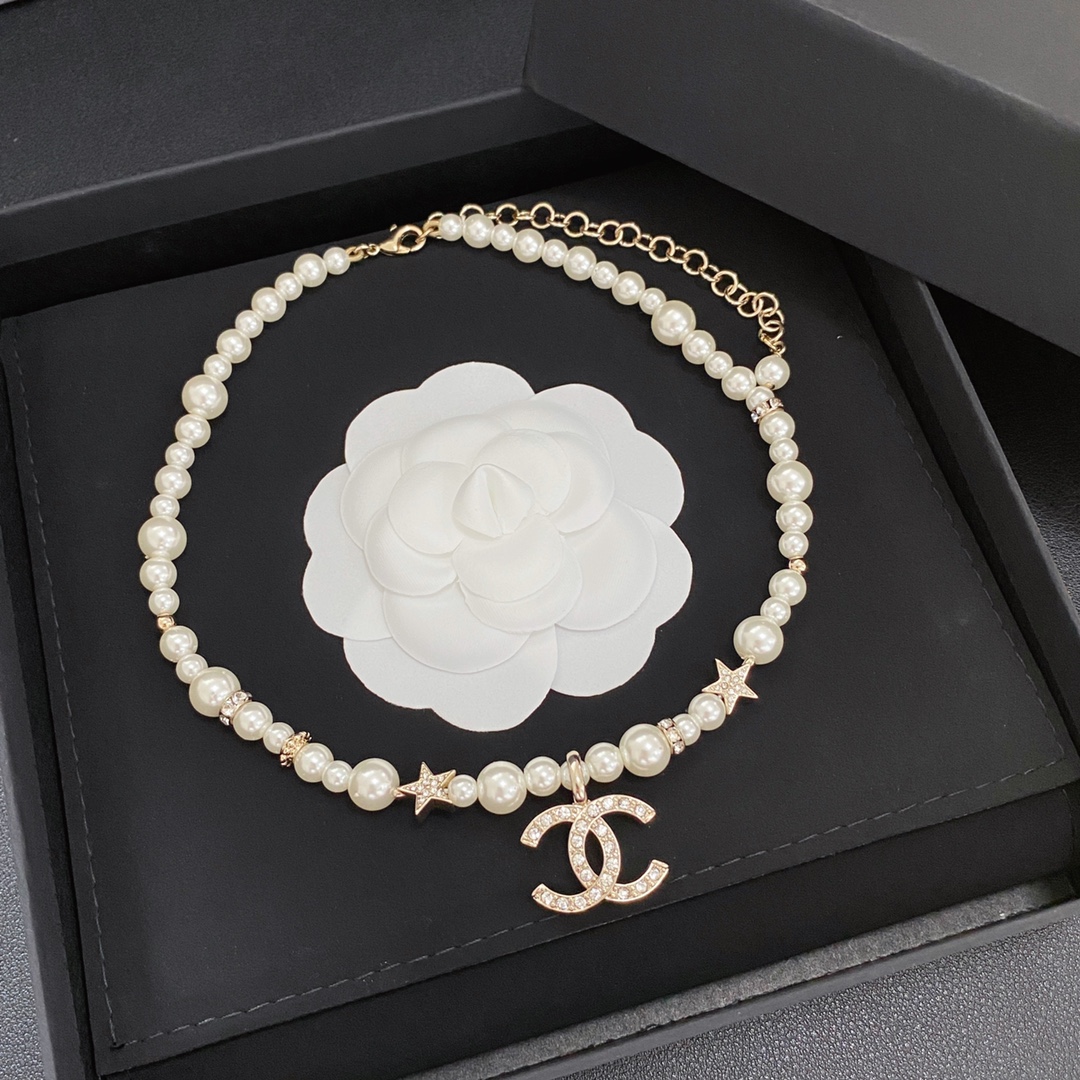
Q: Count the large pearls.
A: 9